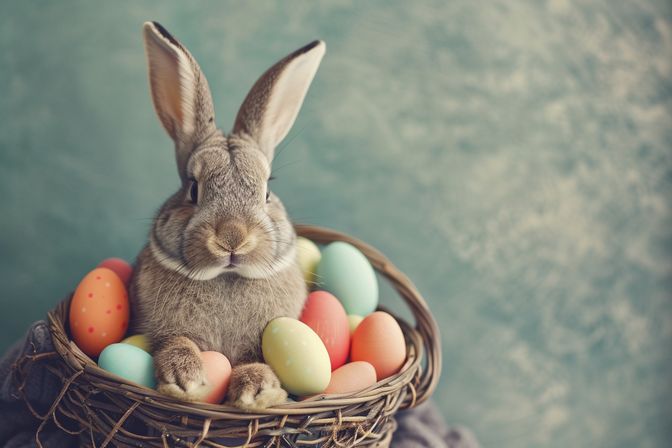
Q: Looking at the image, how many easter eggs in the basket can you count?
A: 12